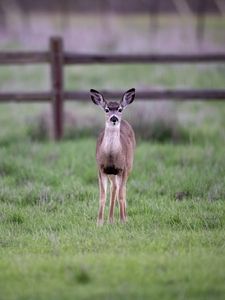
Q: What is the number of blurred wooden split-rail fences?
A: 1